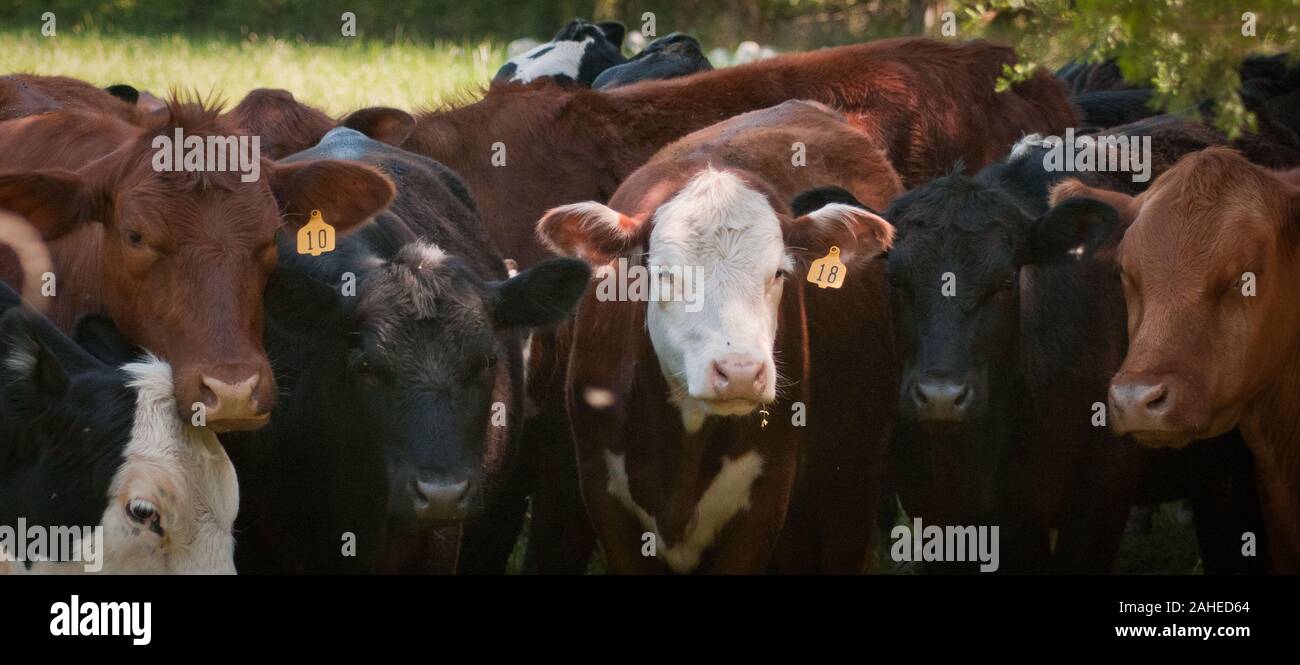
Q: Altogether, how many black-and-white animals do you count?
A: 2